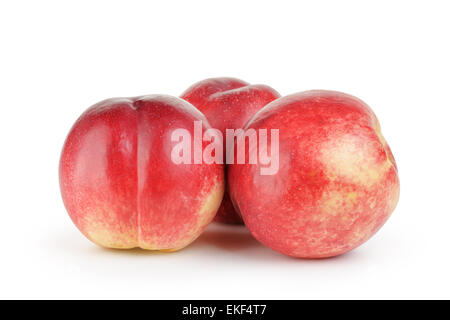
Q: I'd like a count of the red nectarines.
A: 3